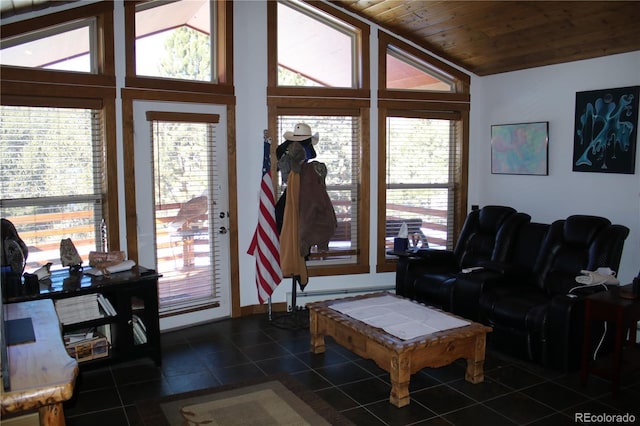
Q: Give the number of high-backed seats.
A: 2